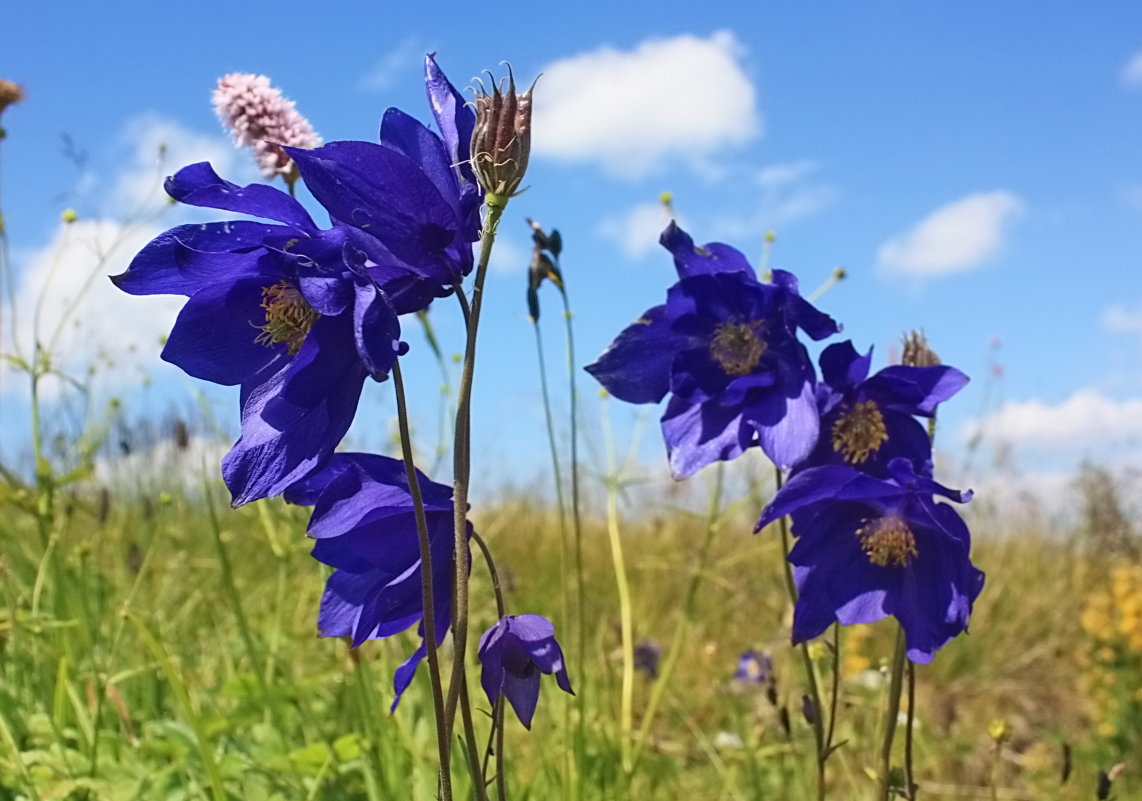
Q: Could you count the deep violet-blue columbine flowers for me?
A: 7